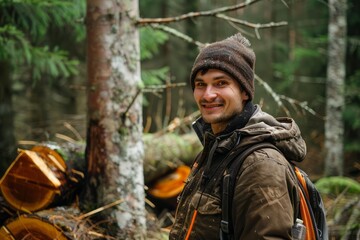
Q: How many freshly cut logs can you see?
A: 3